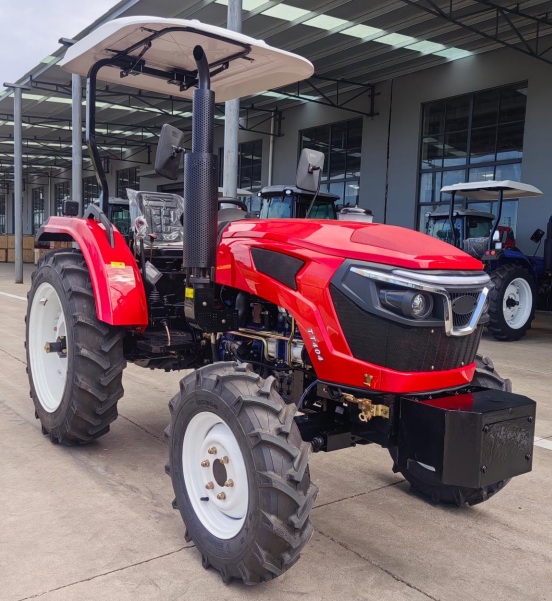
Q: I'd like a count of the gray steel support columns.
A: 3